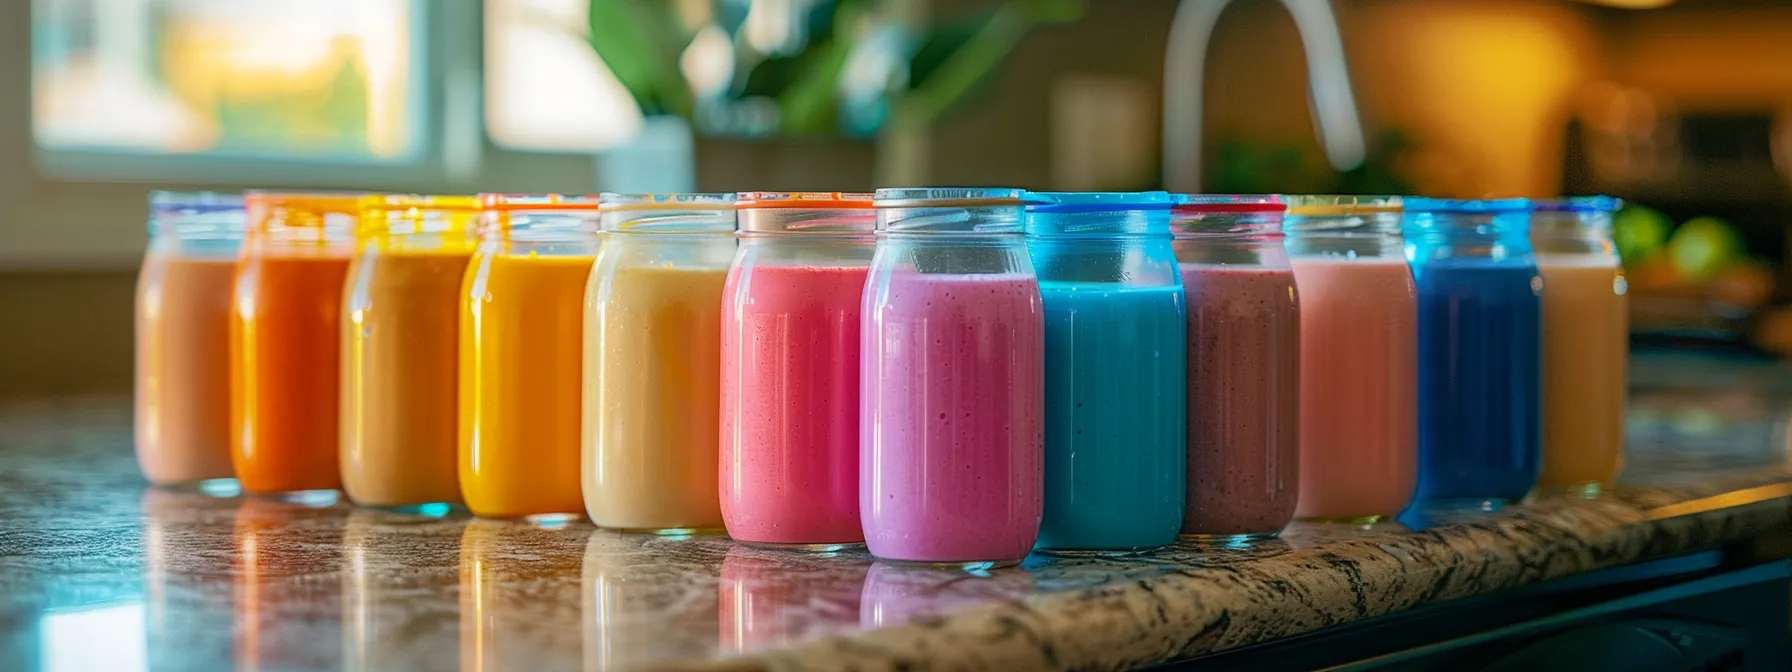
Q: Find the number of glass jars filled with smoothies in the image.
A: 12